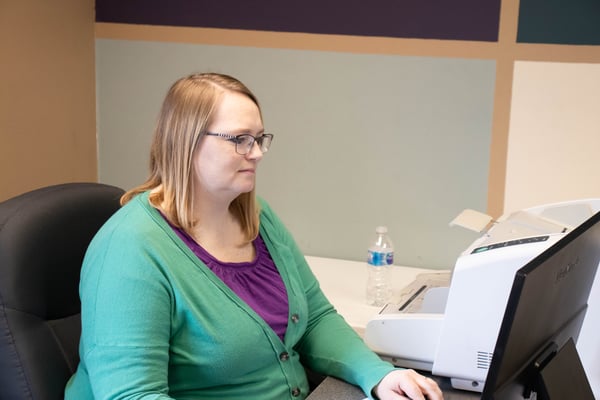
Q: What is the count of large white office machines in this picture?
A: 1